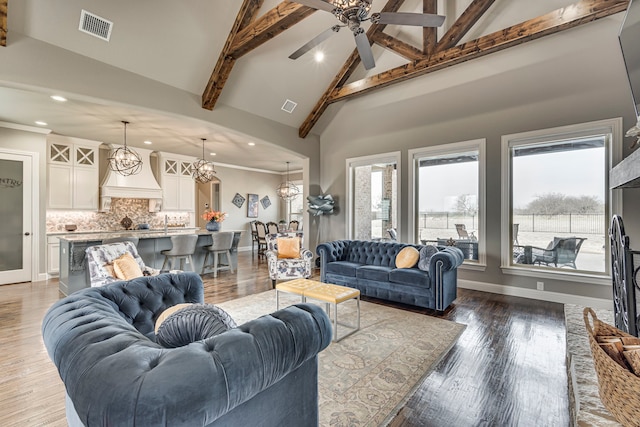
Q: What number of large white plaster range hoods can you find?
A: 1